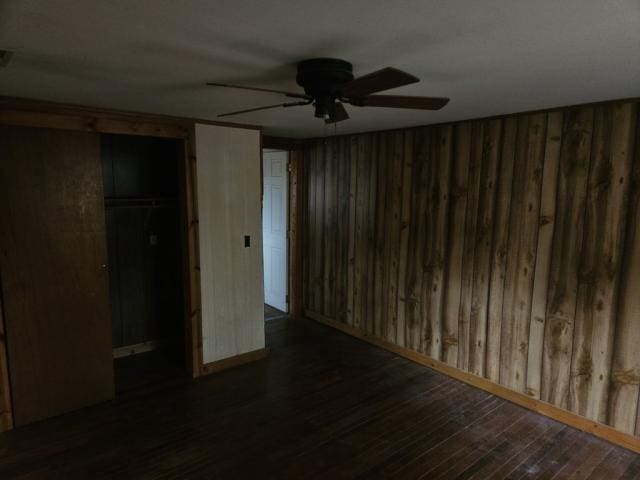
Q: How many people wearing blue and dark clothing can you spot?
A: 0